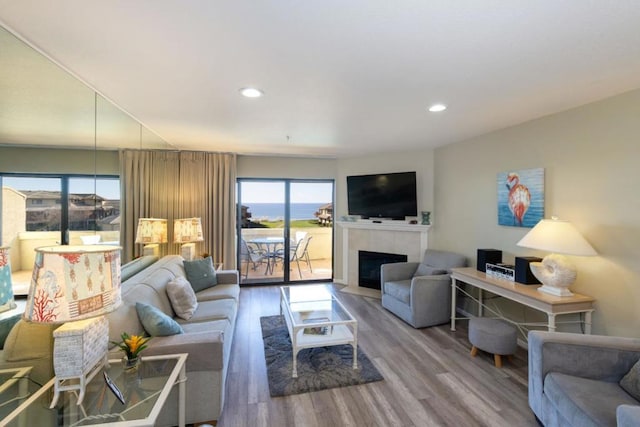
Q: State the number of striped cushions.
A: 0